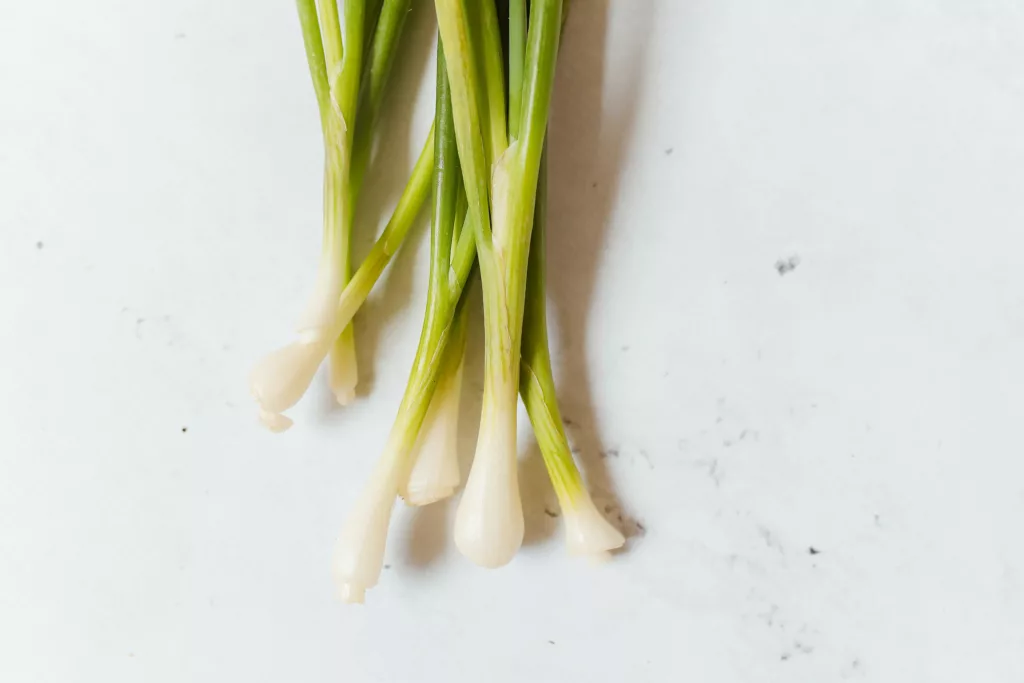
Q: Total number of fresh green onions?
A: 7